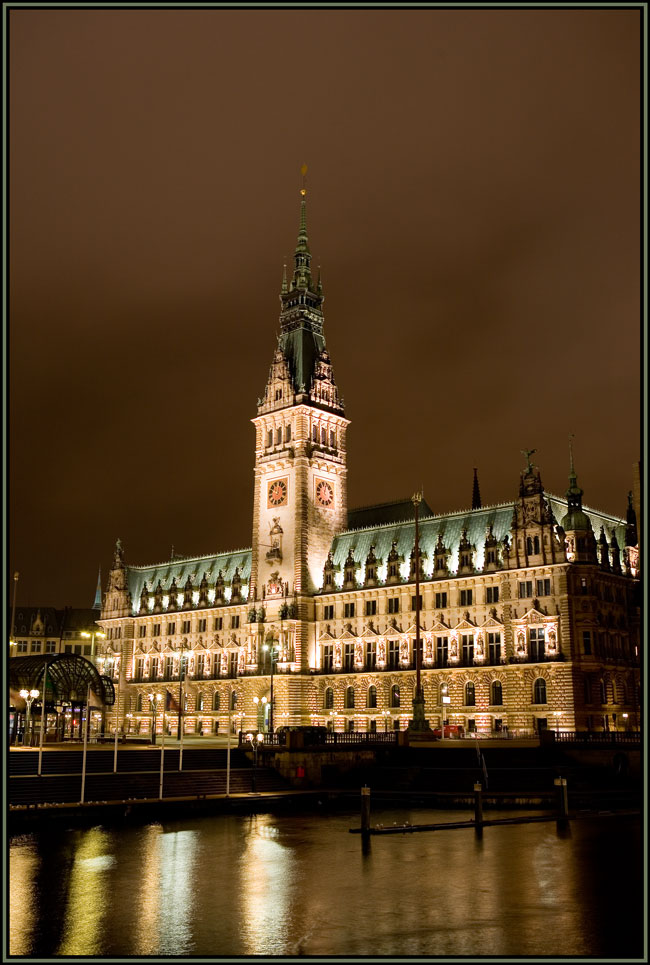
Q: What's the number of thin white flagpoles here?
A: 6